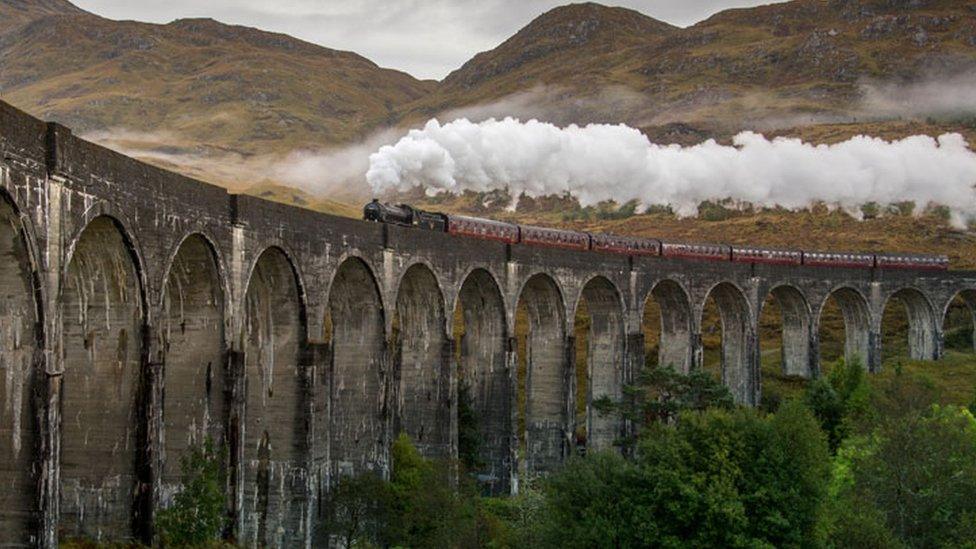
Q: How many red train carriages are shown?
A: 7